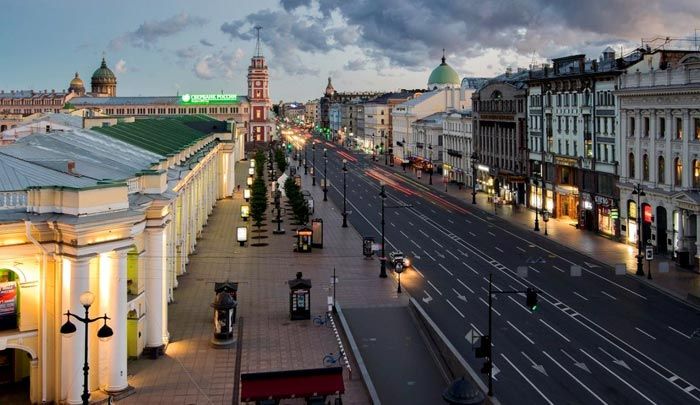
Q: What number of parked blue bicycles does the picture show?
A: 2